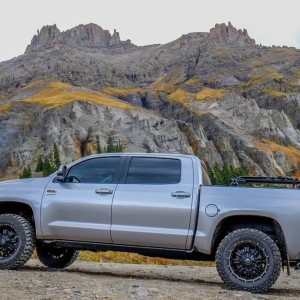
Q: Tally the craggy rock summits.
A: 2